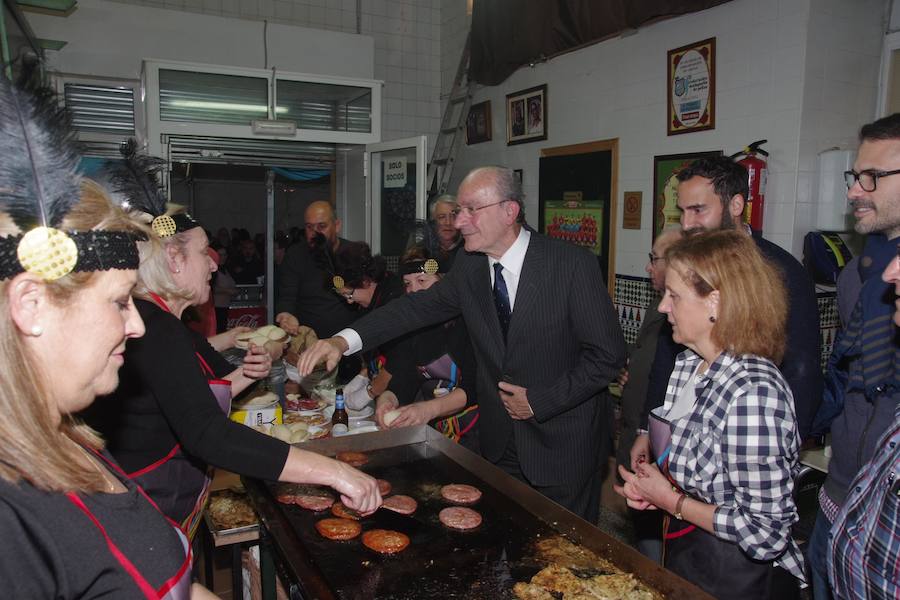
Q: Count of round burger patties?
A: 10